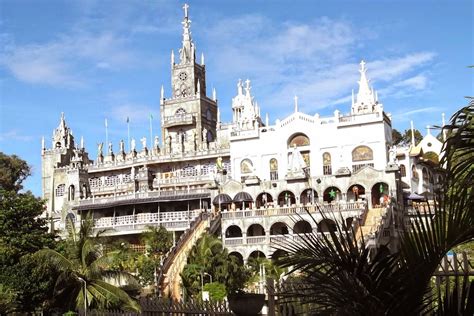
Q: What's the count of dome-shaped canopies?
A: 2